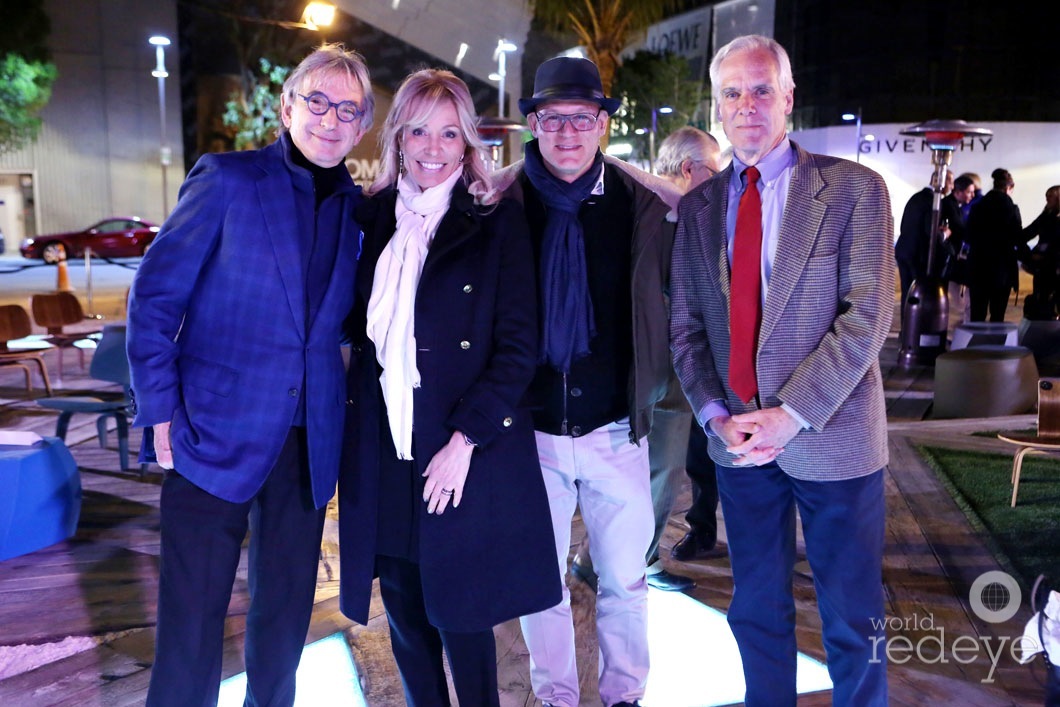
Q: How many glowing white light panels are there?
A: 2